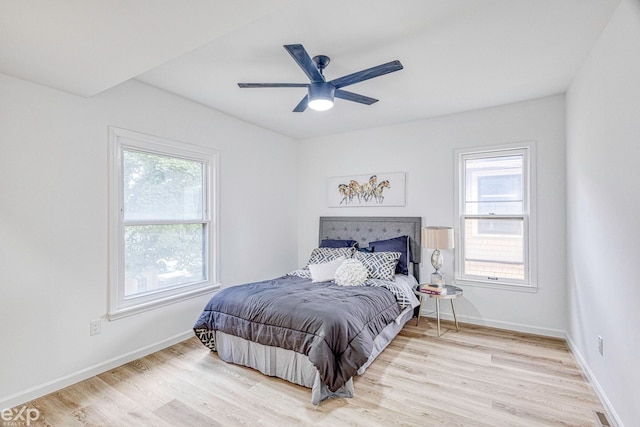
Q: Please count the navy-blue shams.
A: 2